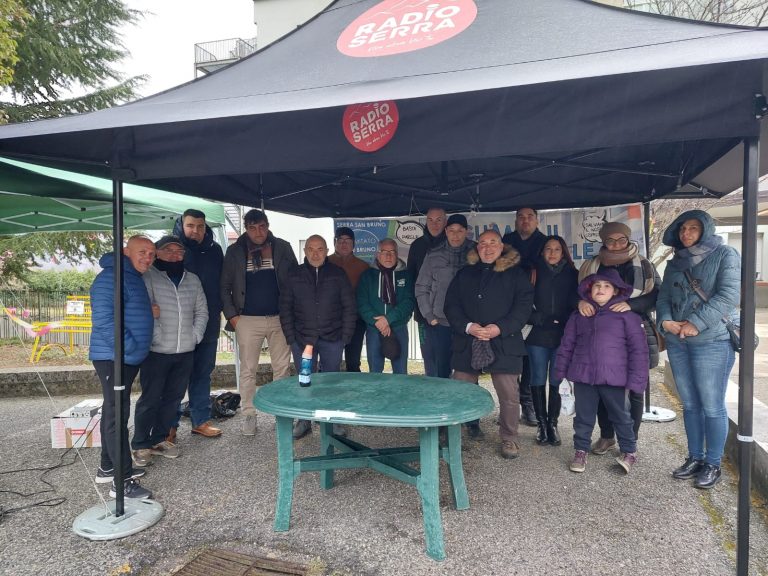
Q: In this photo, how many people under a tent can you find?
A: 15